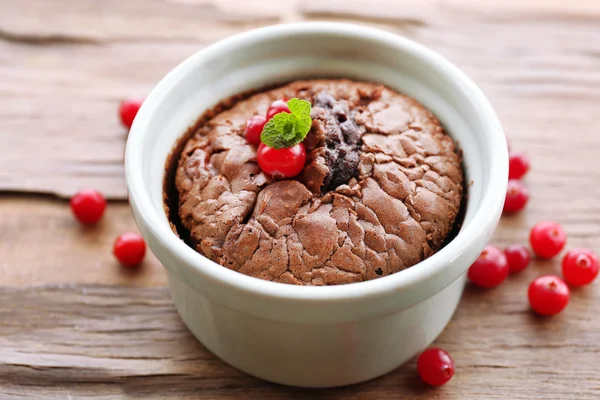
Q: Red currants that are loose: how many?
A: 11